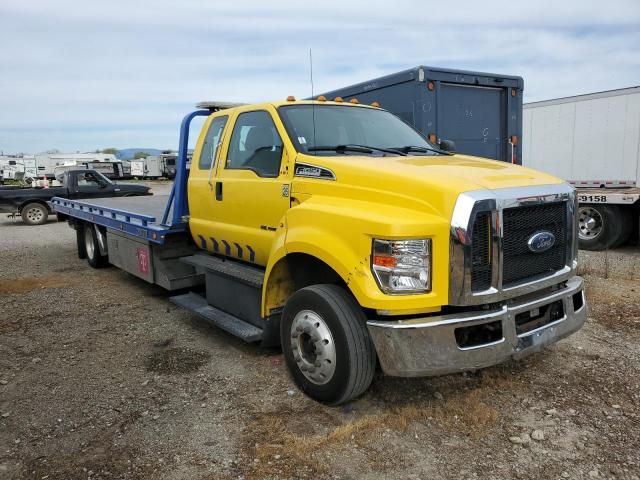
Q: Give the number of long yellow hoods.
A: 1